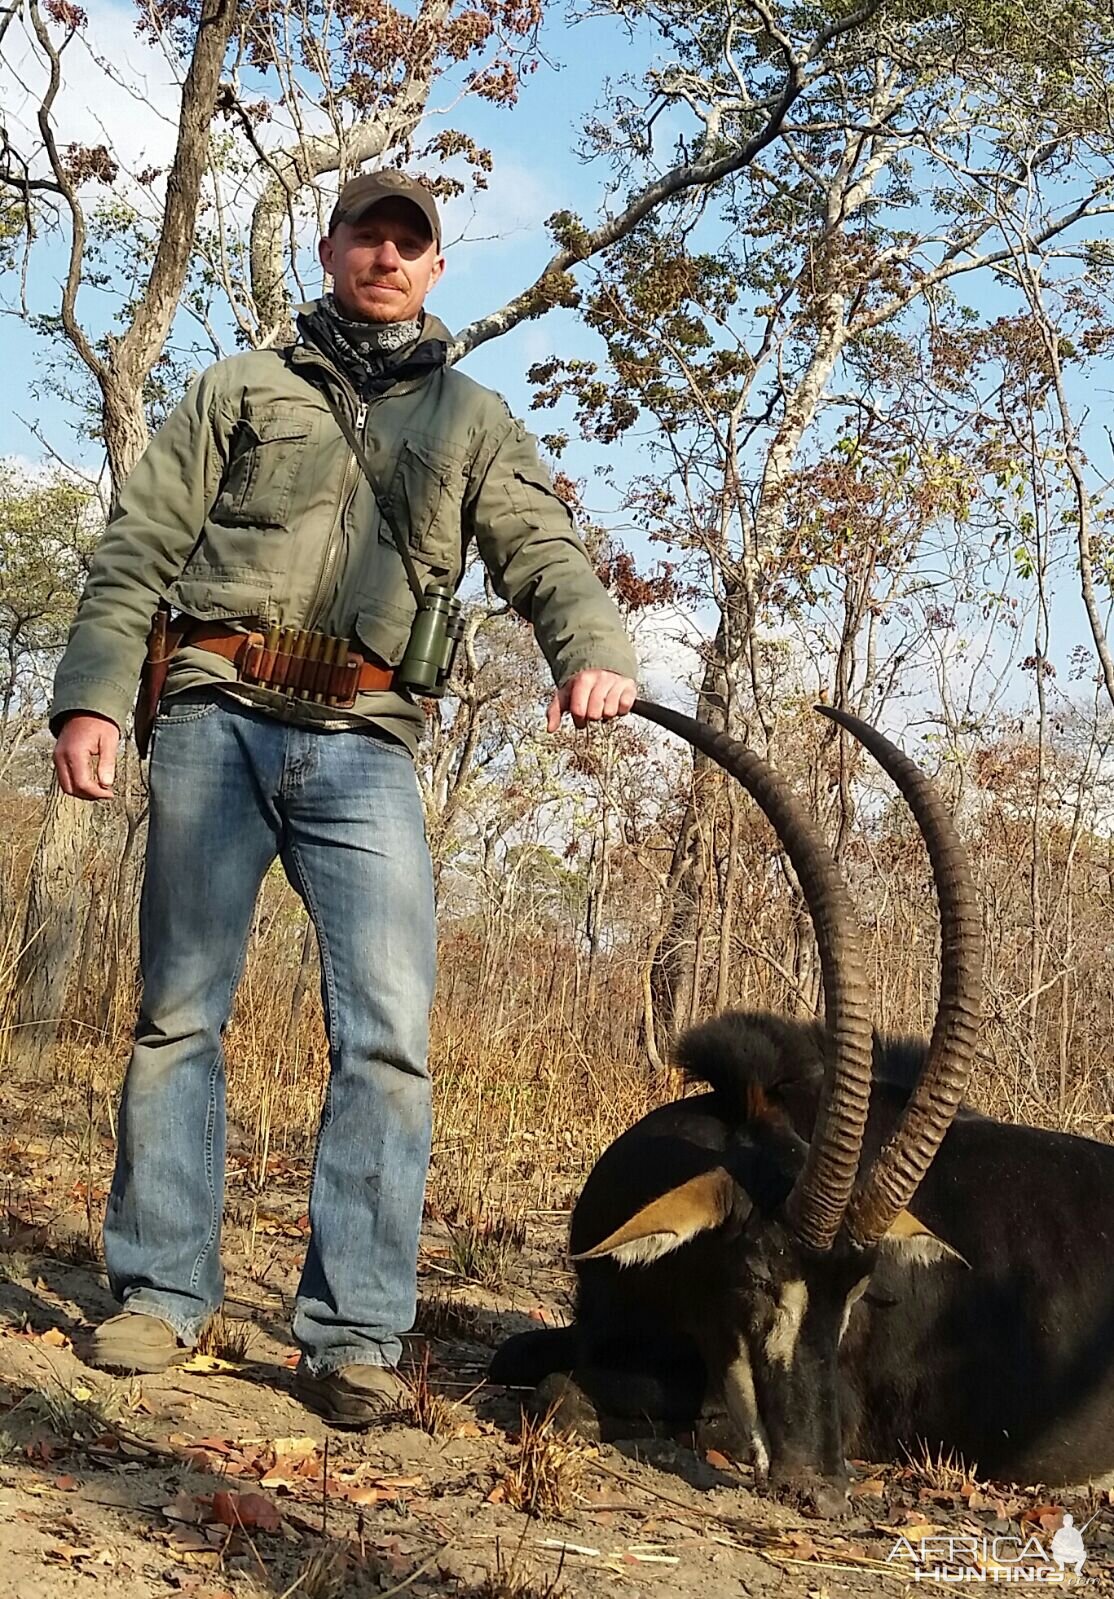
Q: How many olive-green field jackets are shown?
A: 1